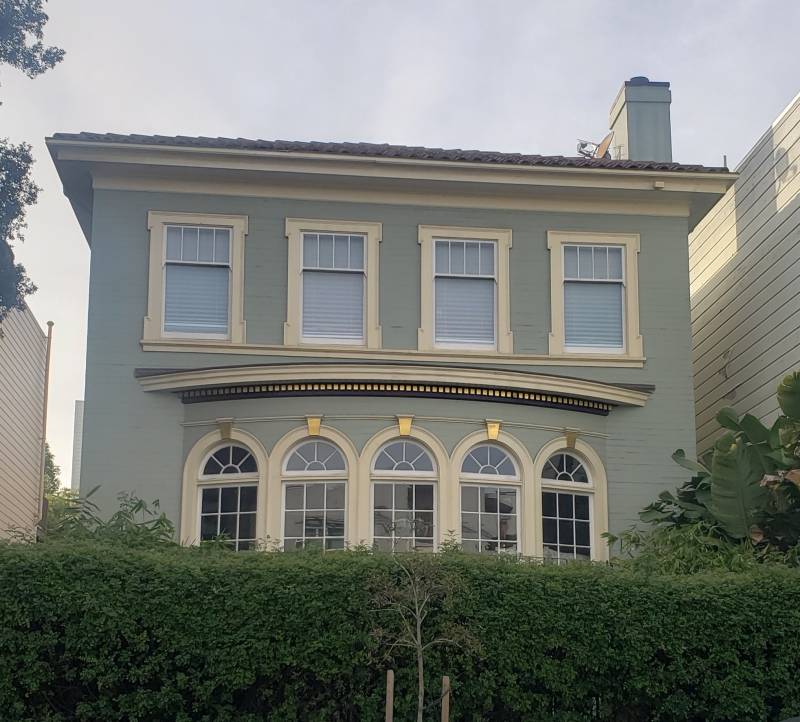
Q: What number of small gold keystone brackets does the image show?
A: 5